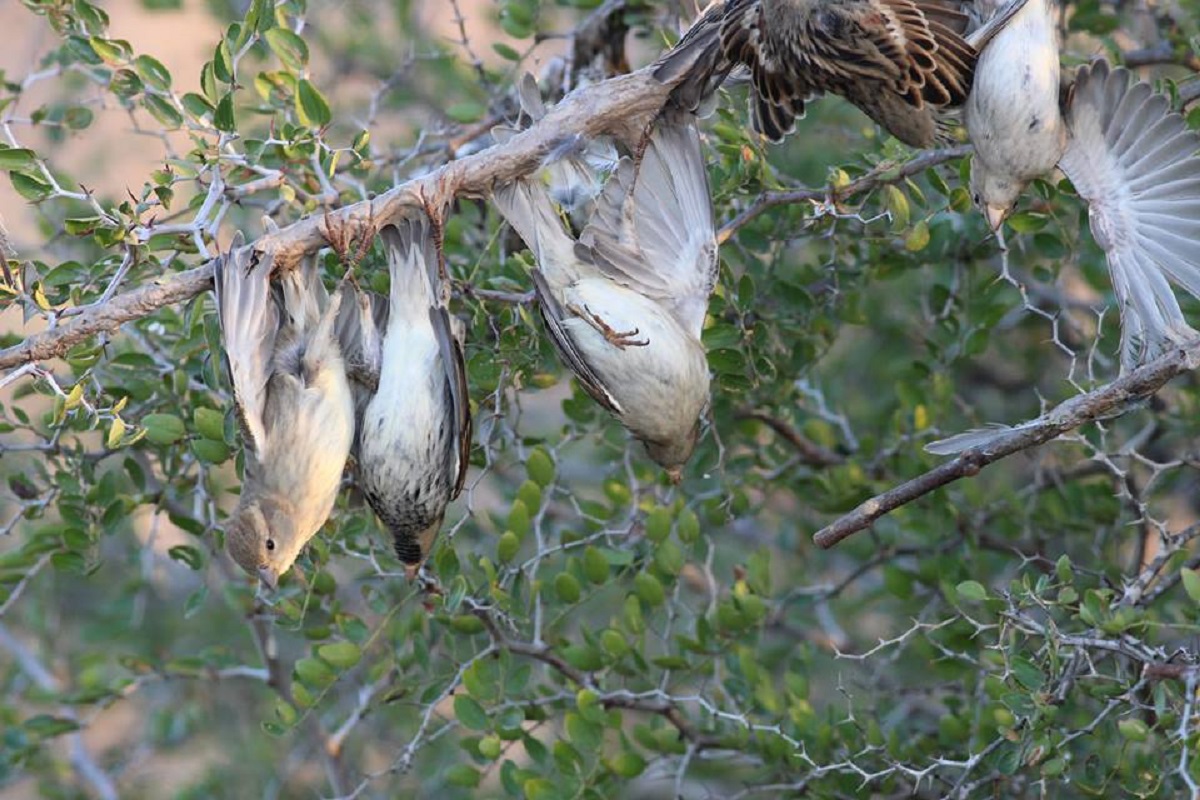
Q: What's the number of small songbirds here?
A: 5